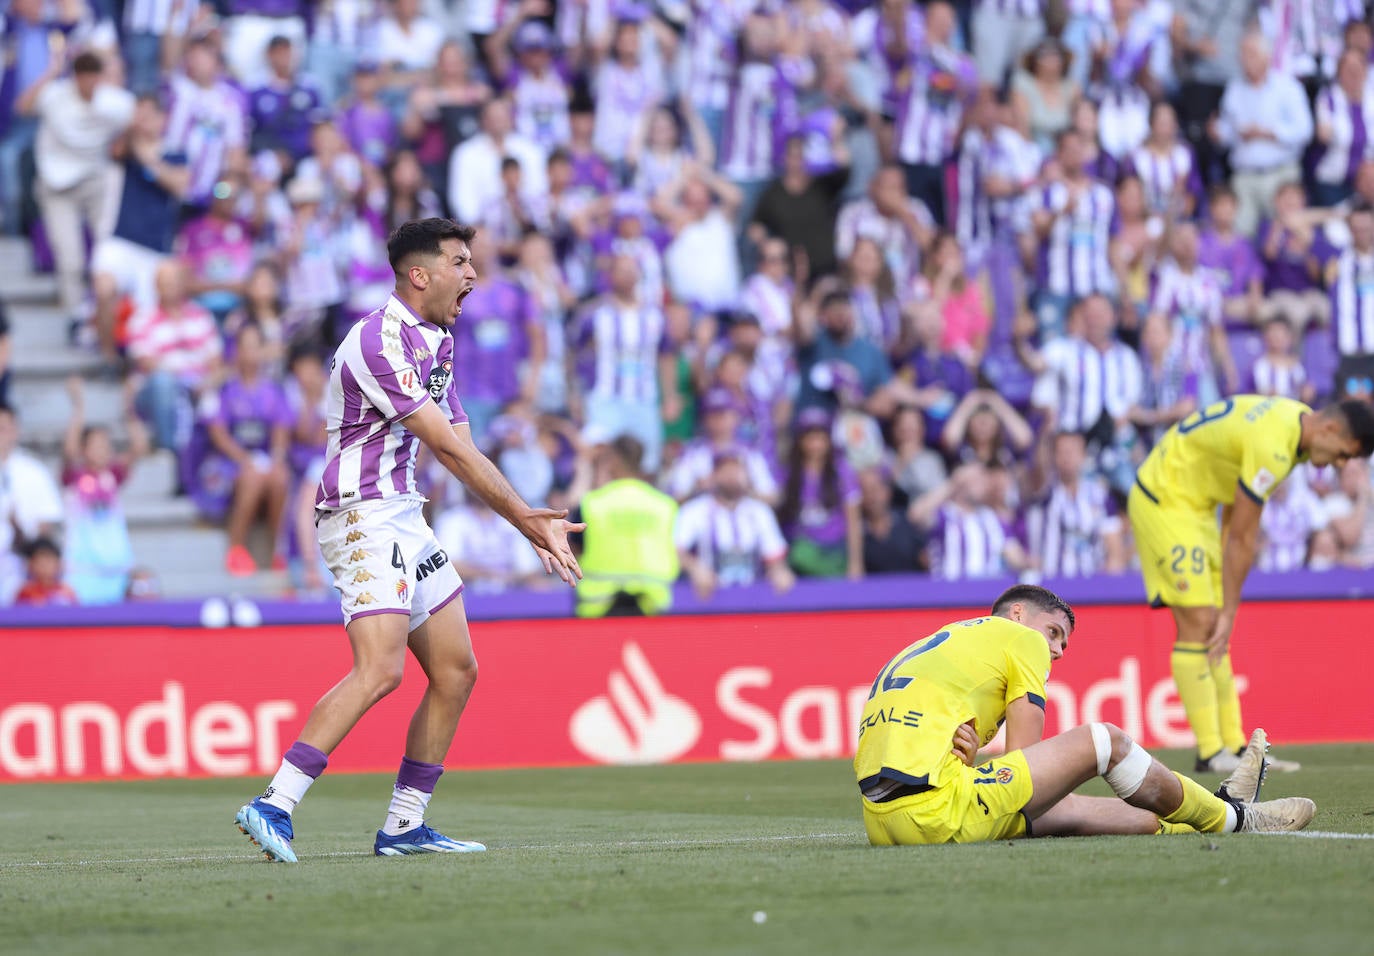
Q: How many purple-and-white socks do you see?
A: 2